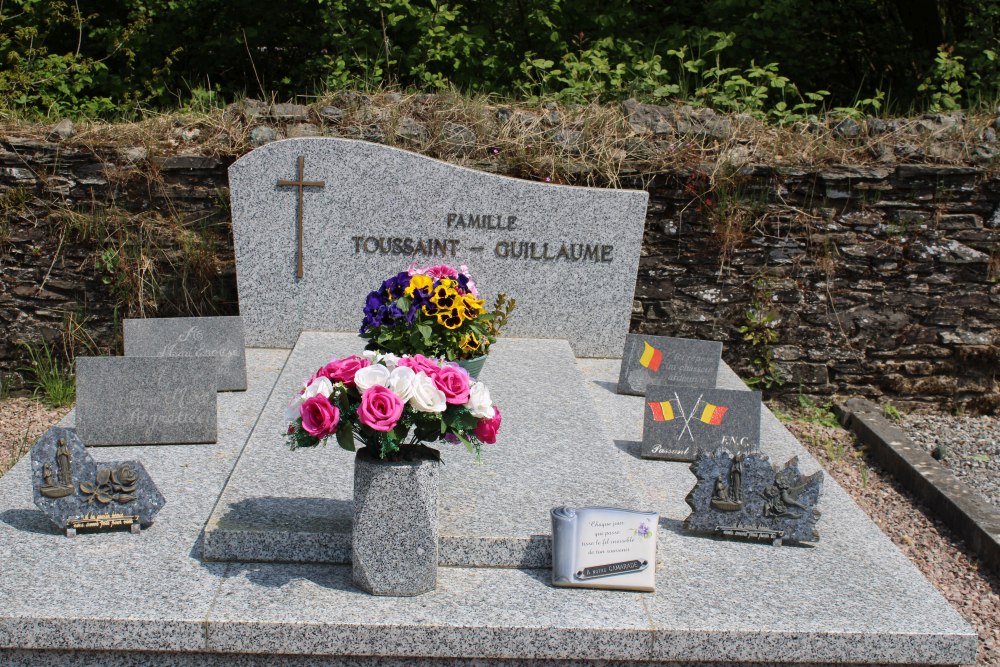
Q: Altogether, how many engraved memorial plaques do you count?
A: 7